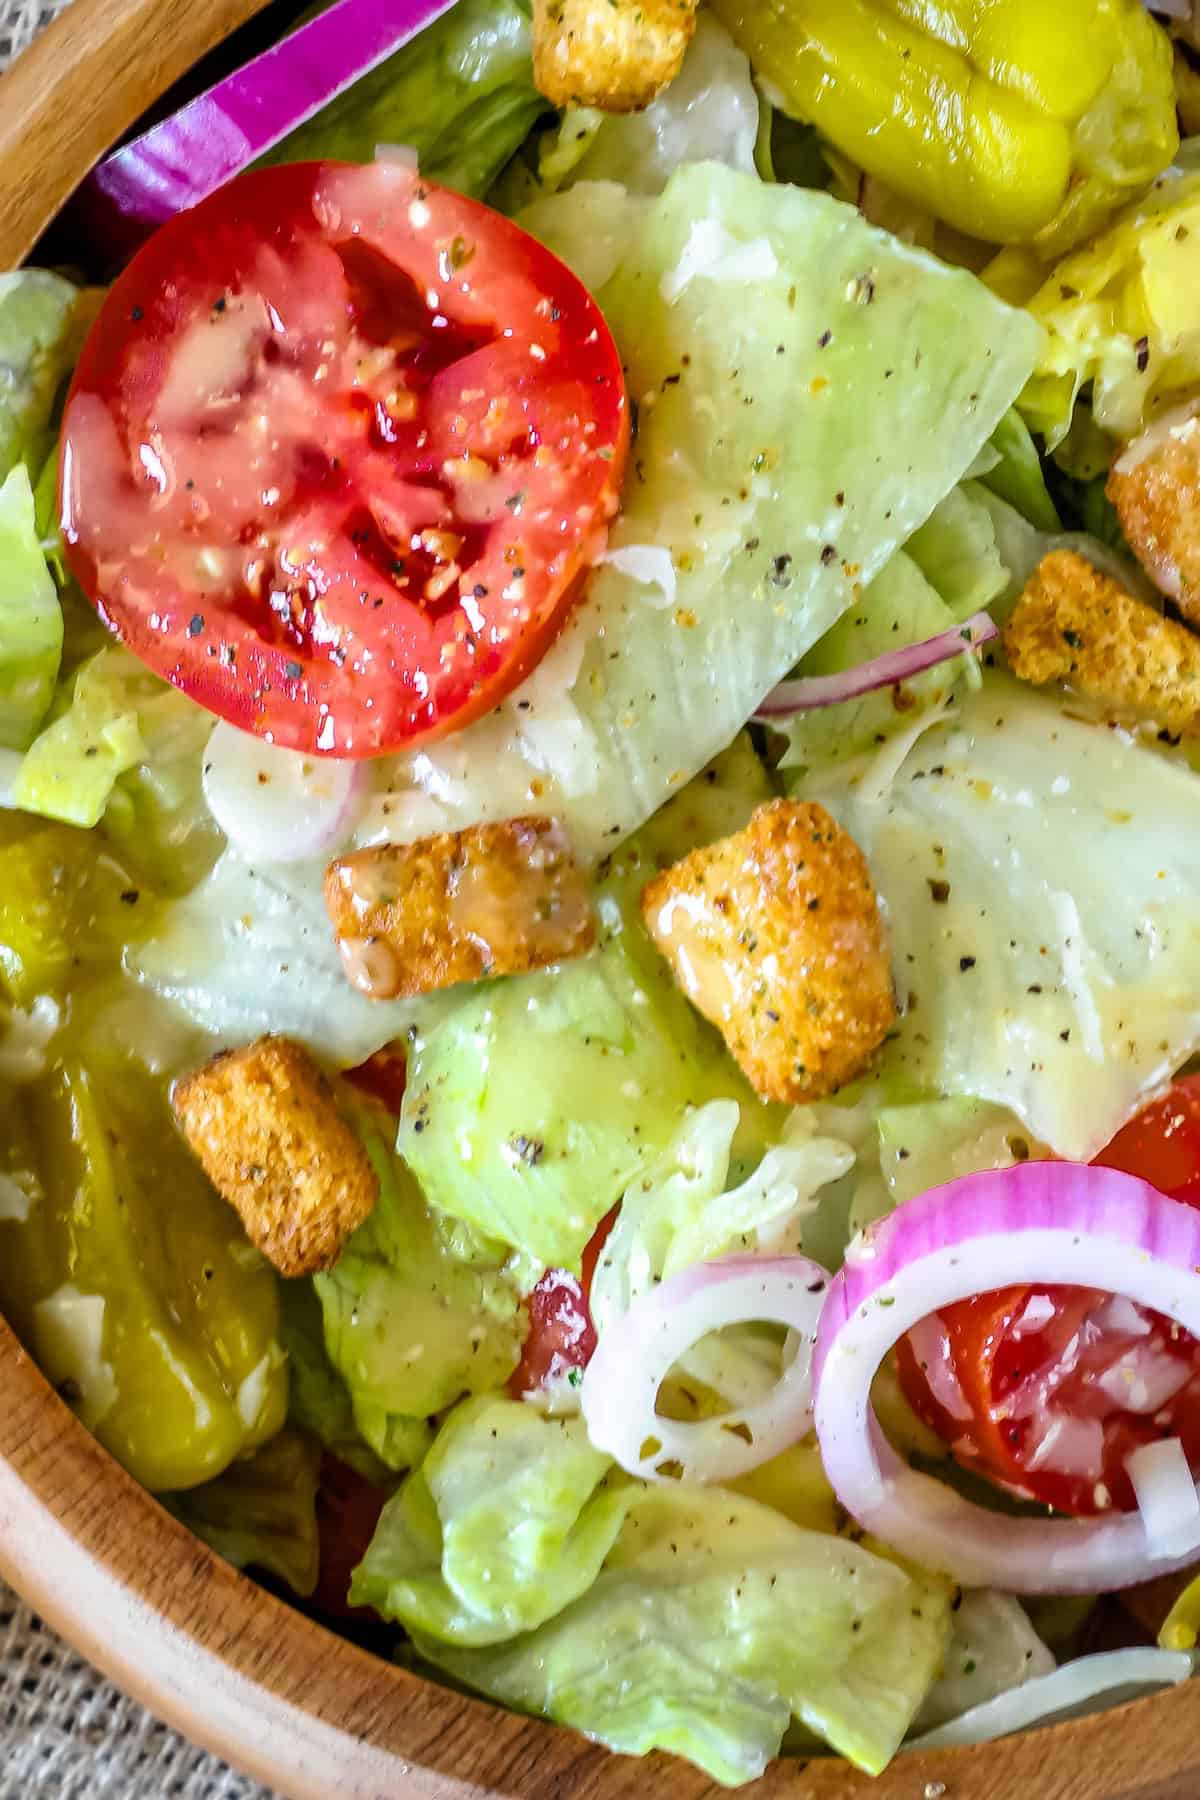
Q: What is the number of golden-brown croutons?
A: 6